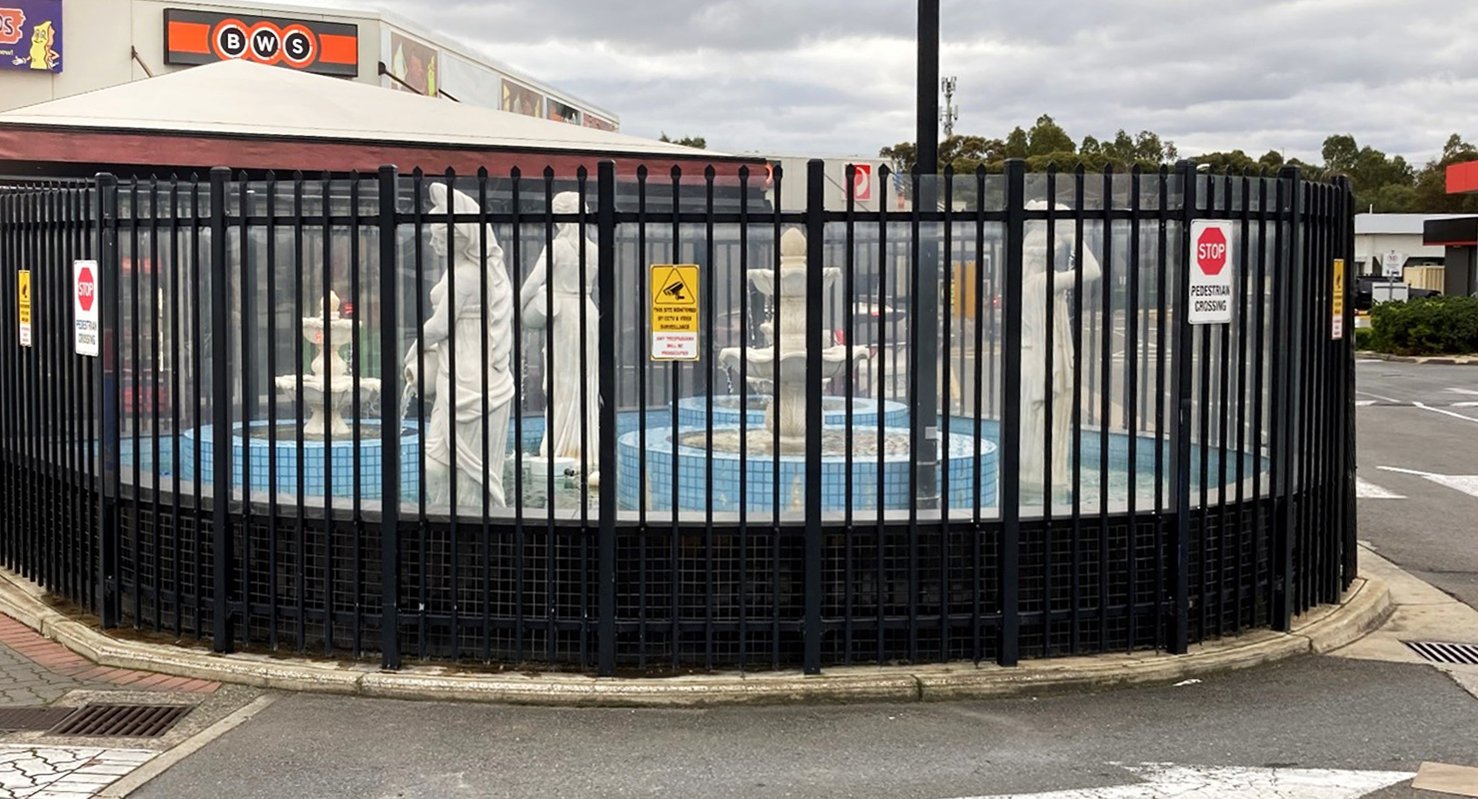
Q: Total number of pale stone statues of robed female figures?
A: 3